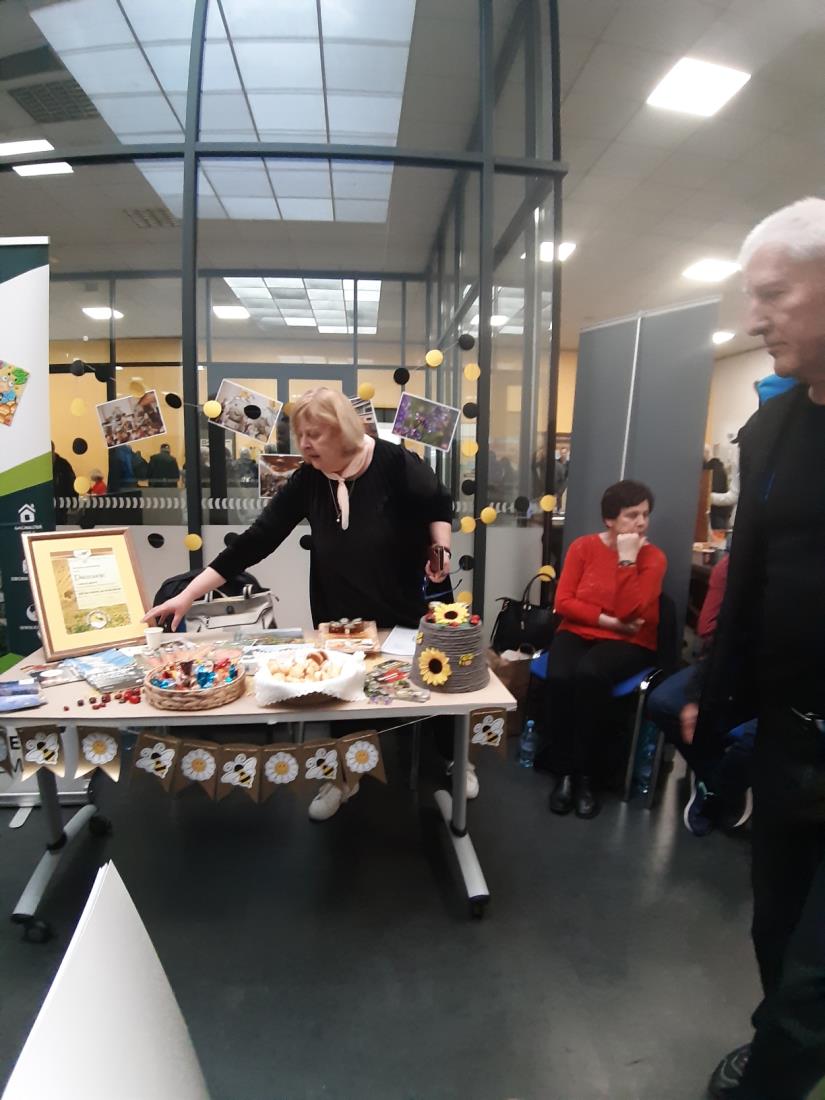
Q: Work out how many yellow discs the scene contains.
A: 15